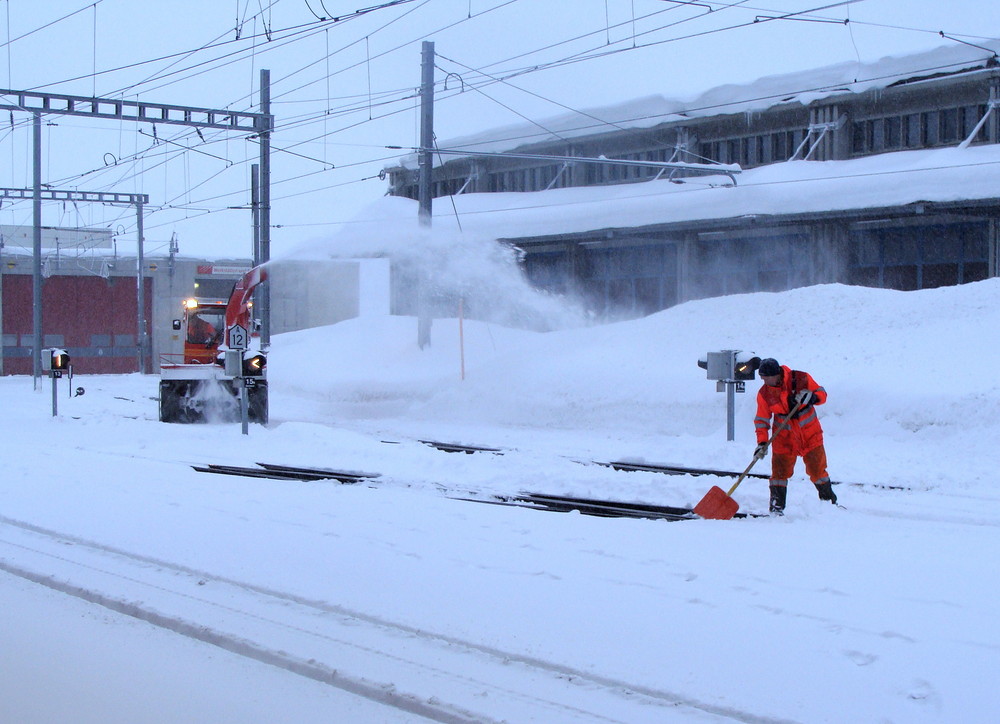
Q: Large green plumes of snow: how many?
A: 0